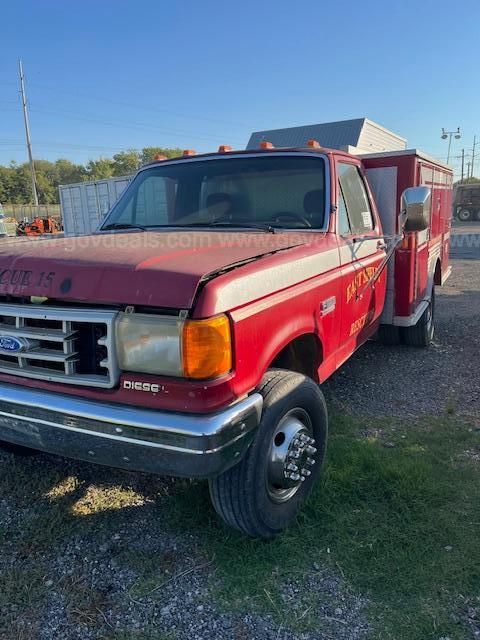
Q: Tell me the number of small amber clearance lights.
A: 5